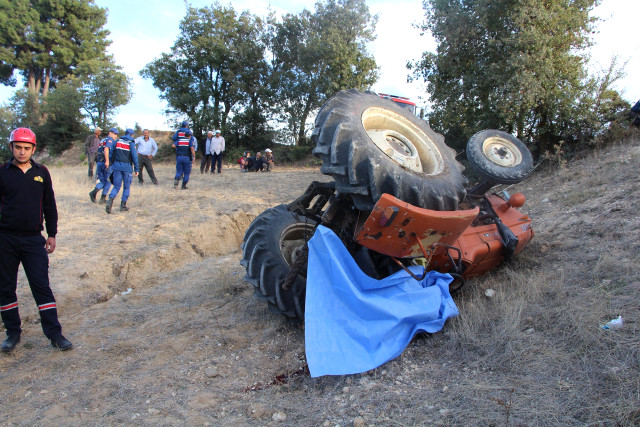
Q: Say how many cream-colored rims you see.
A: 3